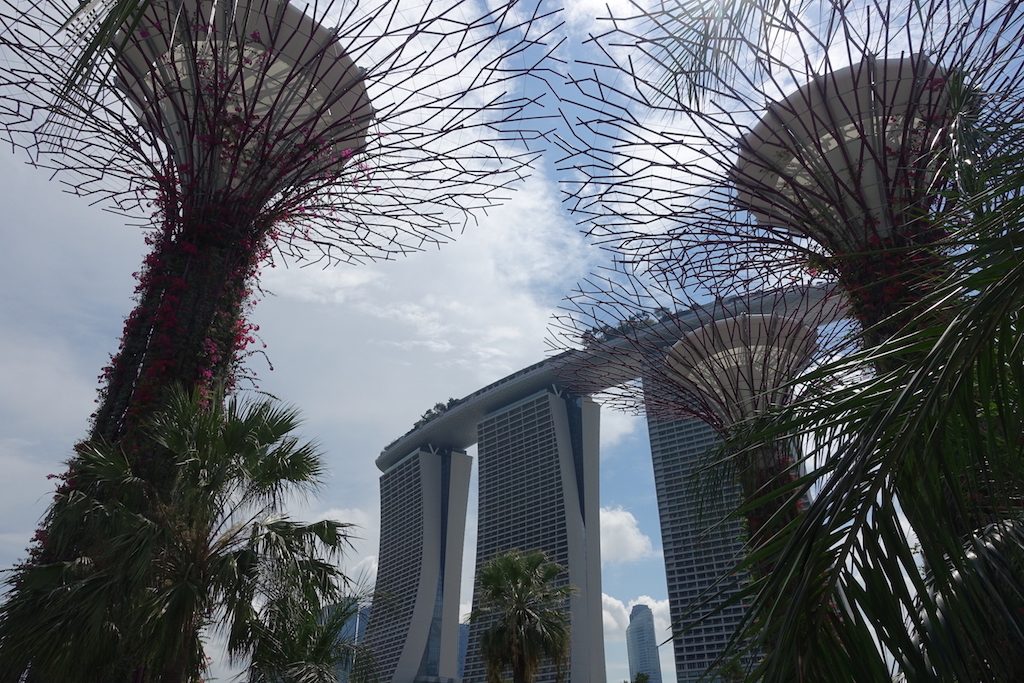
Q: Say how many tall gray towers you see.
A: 3